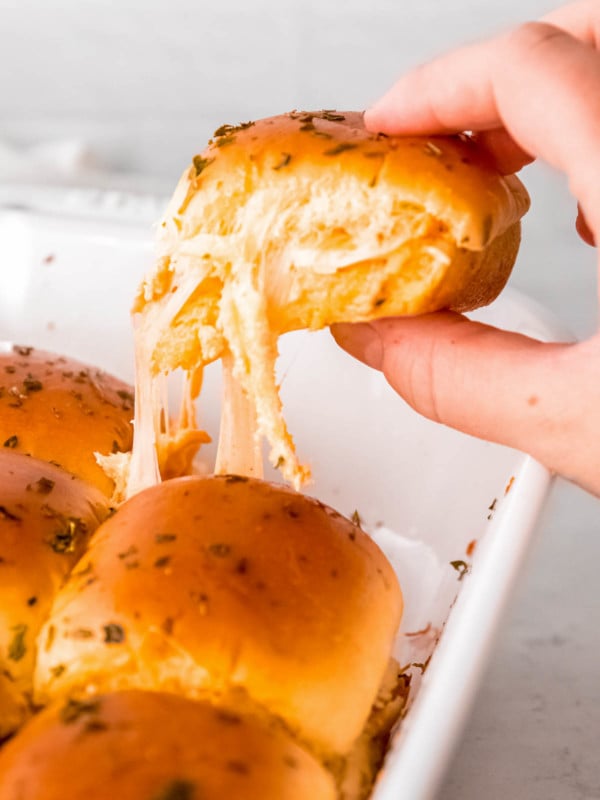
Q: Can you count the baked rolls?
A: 5